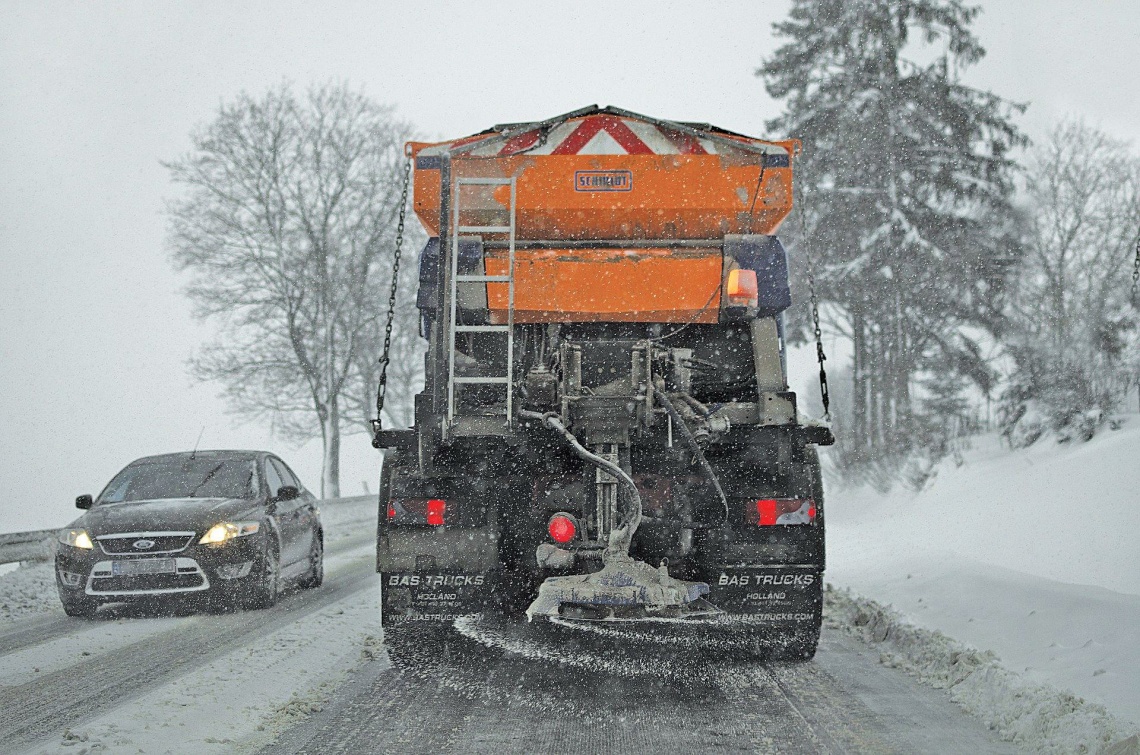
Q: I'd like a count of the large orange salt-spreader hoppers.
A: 1